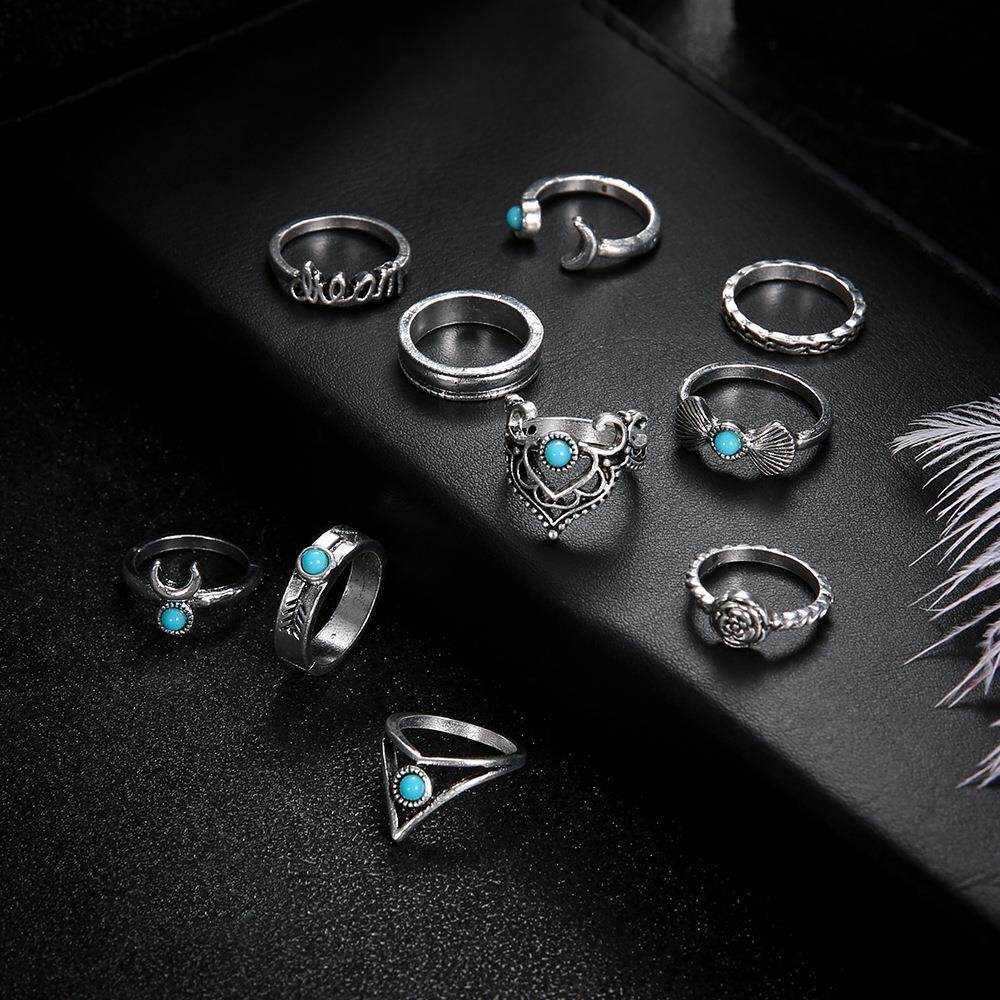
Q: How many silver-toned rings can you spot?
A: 10